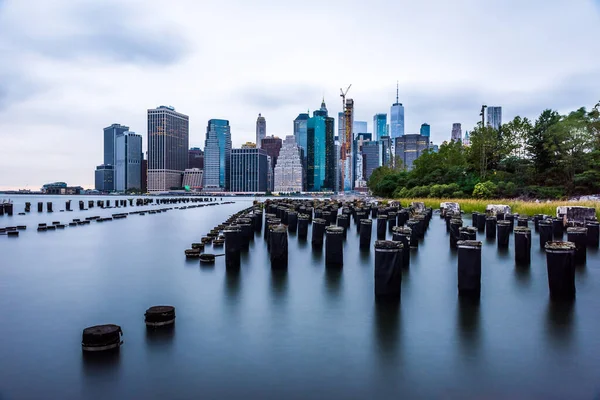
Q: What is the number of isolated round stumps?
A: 2